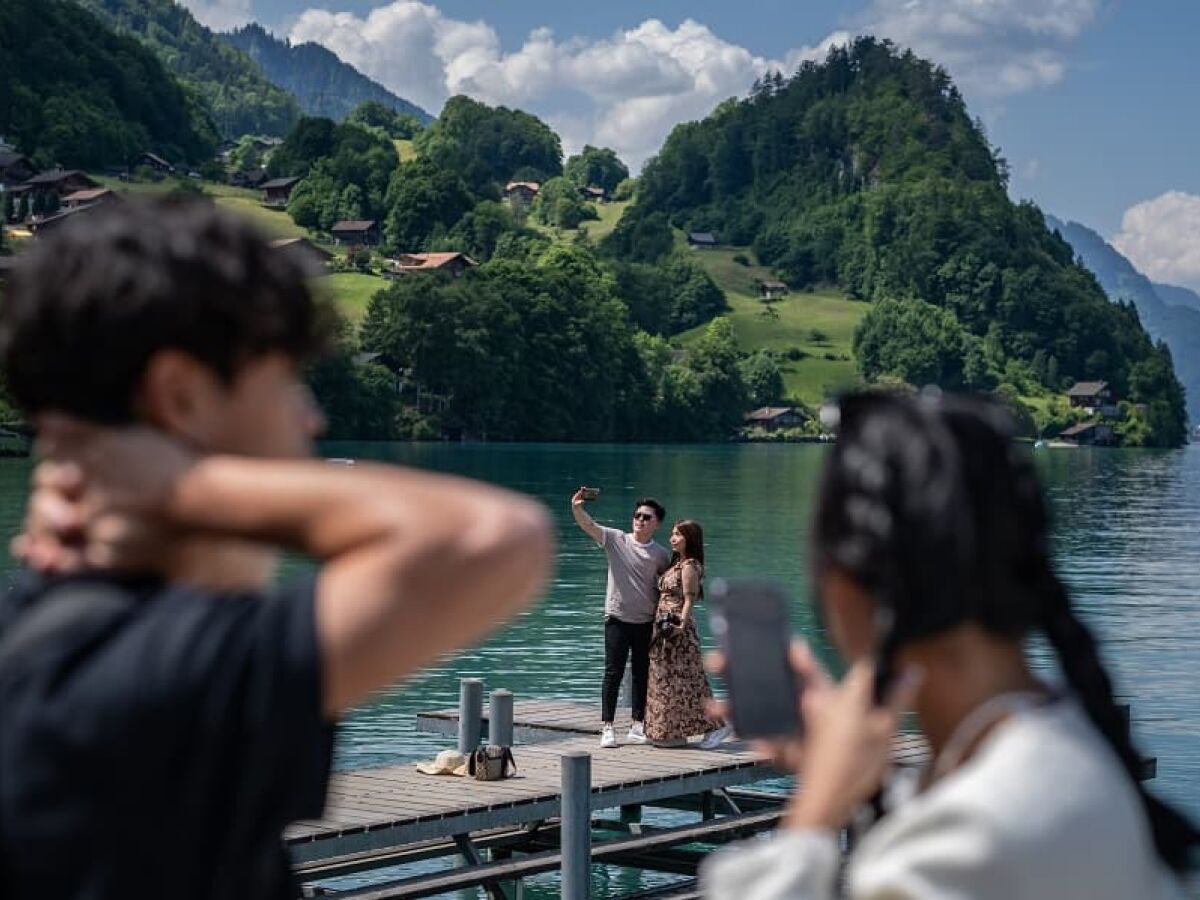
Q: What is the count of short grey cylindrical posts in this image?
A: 3